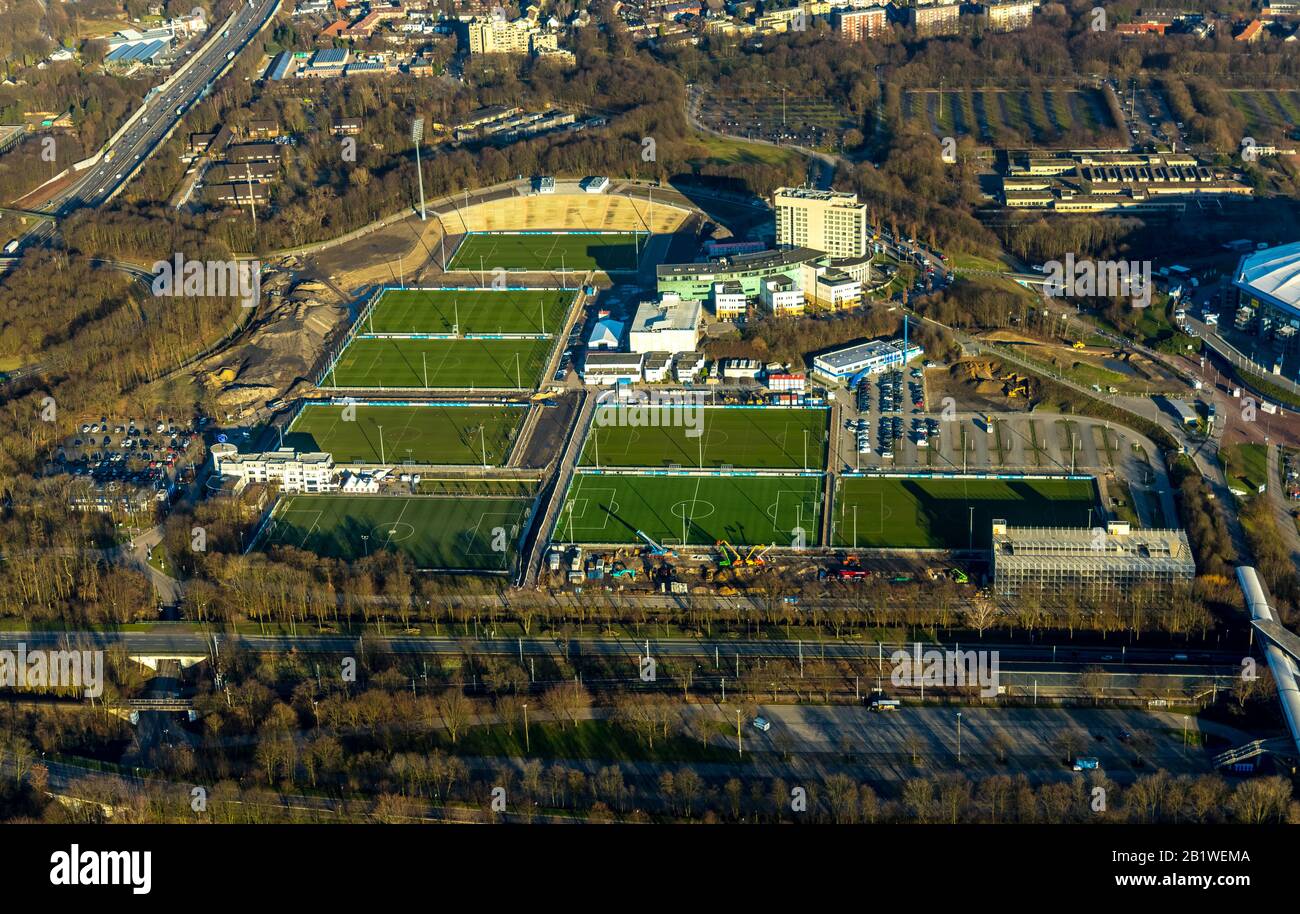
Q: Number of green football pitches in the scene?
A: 8